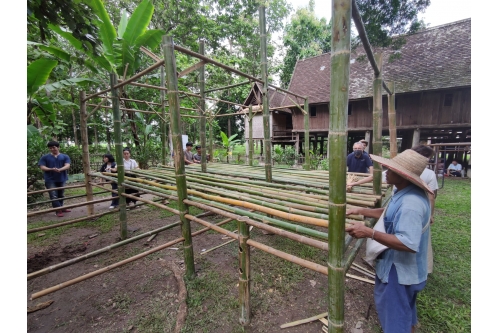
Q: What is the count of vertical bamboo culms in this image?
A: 13